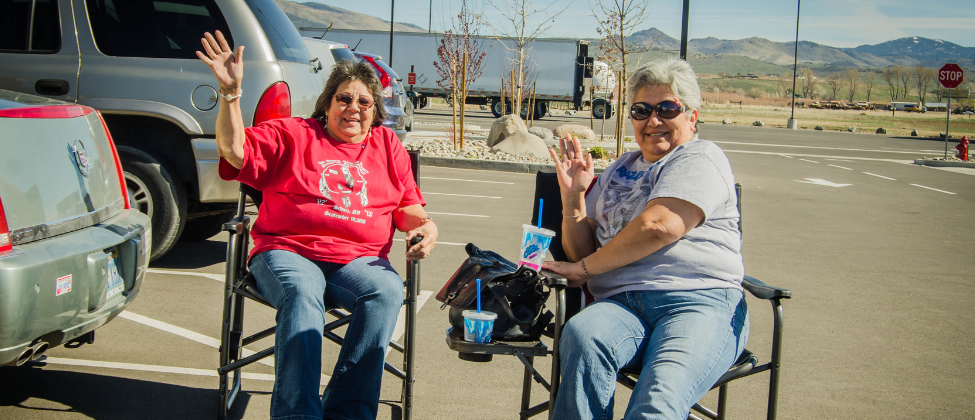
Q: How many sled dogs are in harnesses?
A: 0